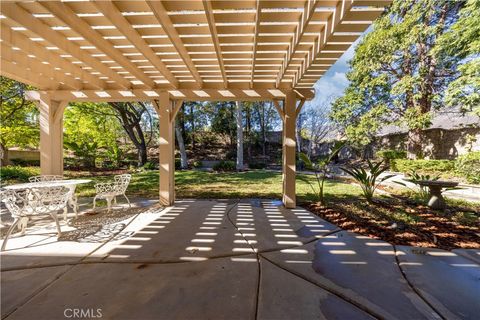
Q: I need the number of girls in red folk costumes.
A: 0